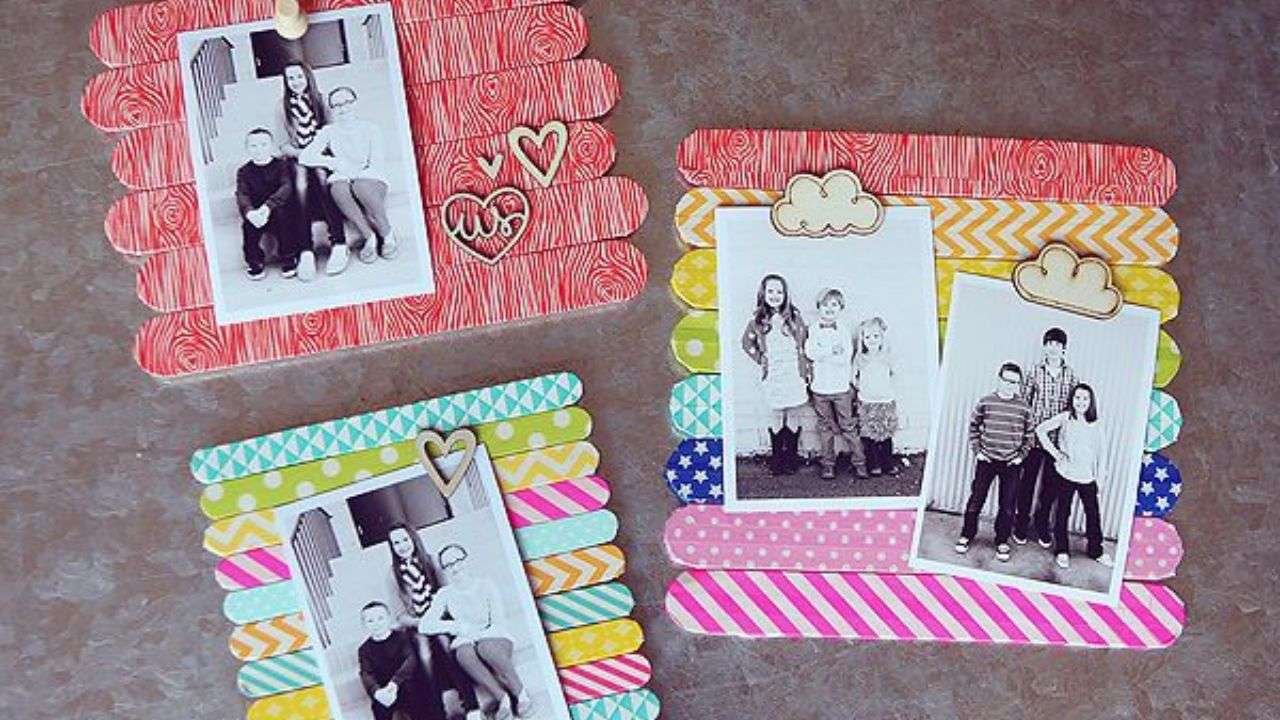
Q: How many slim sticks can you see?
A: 10